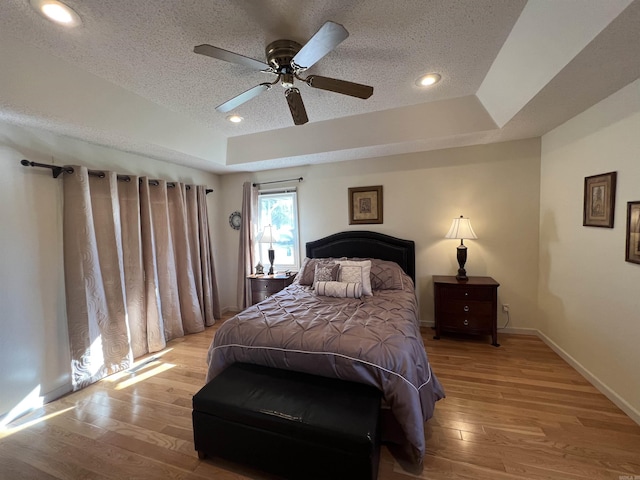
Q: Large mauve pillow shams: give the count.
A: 2